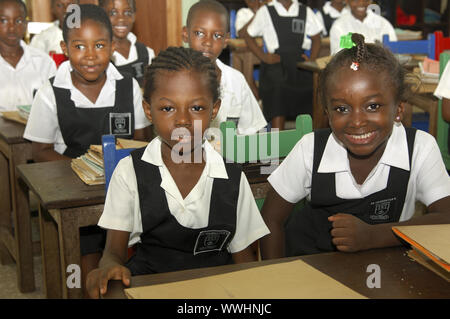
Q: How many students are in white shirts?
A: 12